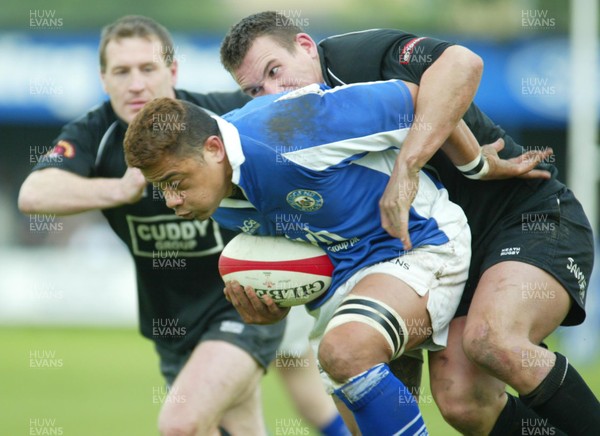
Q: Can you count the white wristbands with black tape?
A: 1